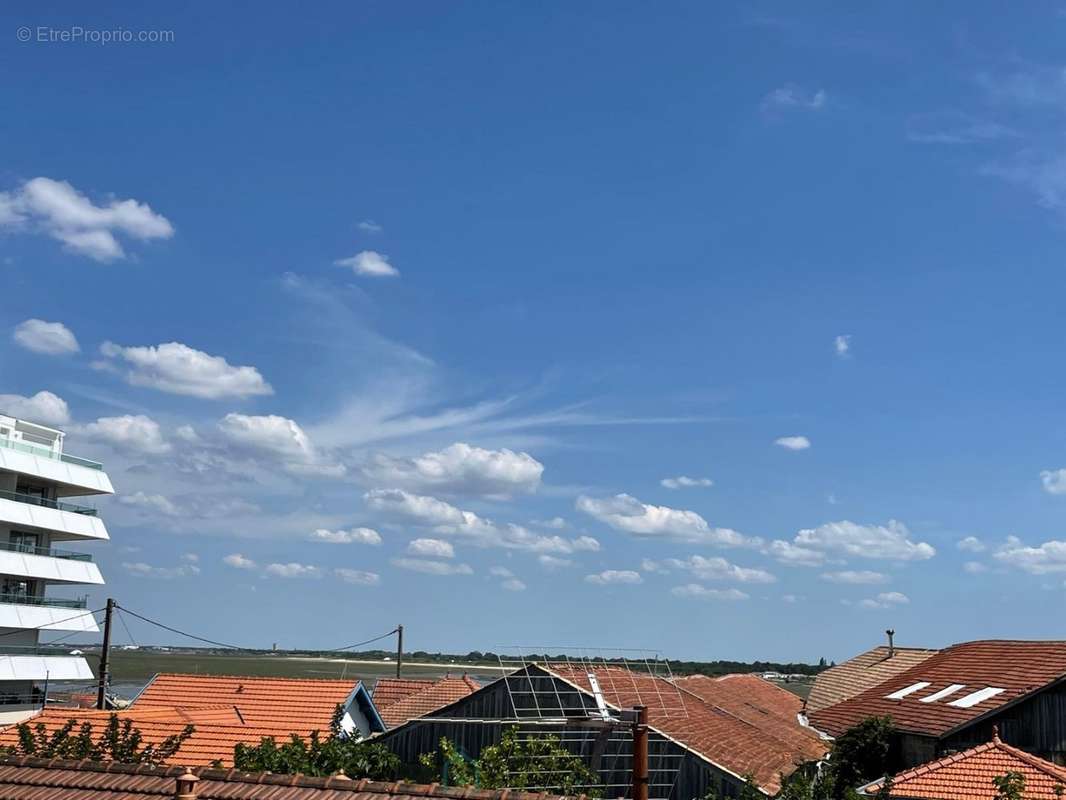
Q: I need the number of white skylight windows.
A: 3